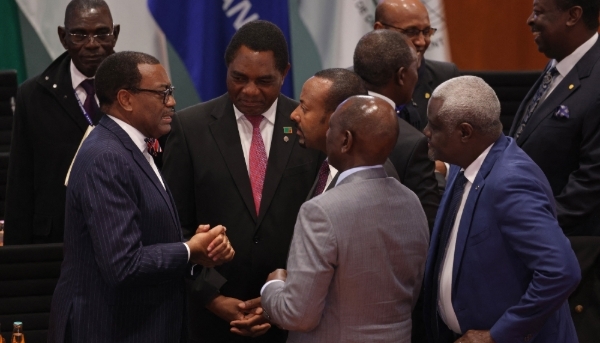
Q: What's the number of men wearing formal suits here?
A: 9